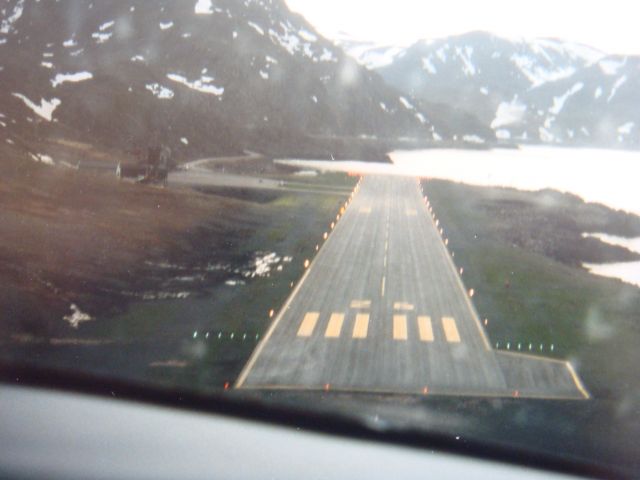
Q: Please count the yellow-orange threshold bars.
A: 6